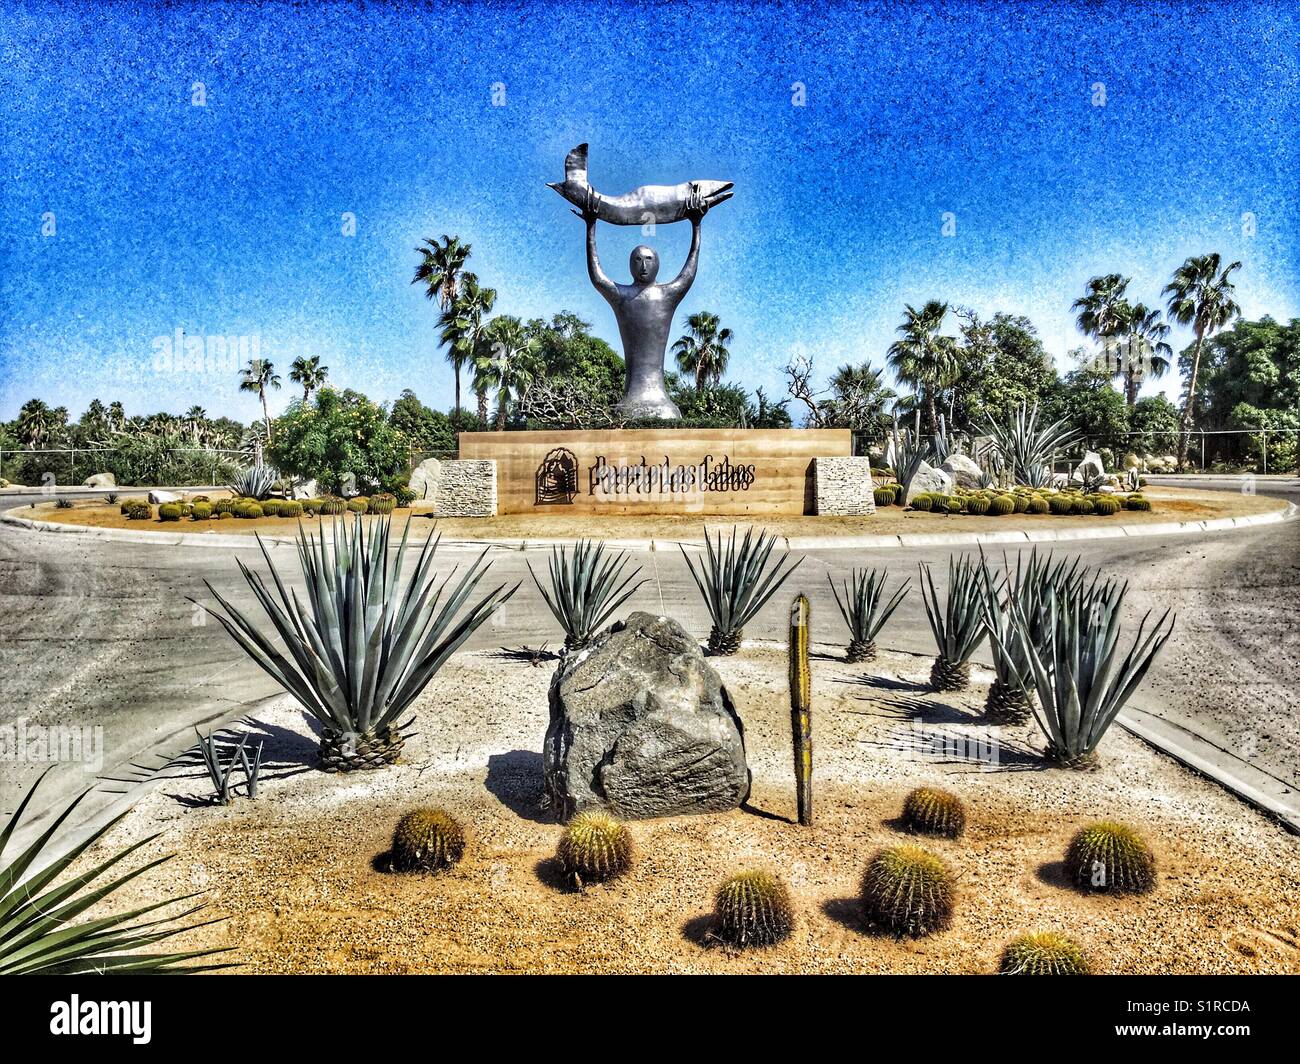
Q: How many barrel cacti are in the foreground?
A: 7